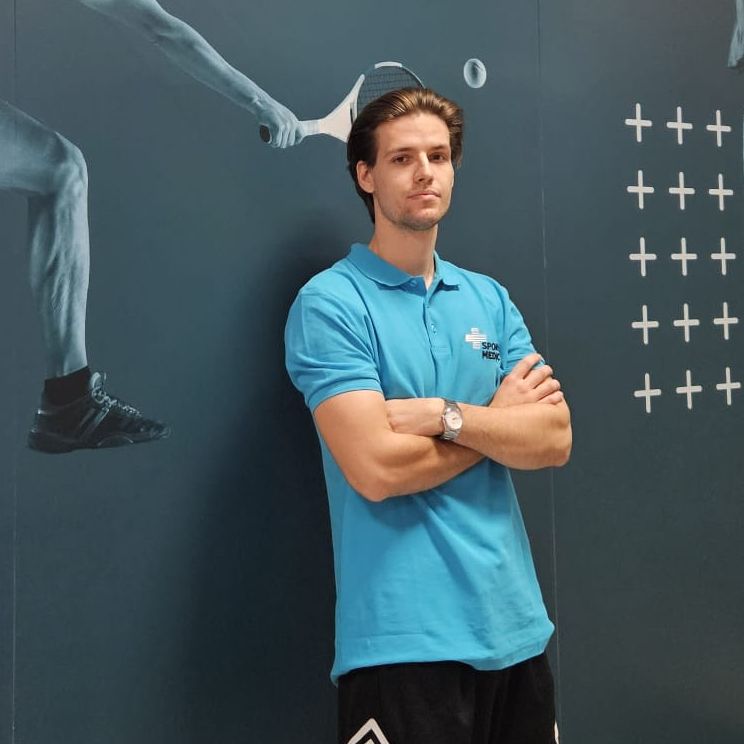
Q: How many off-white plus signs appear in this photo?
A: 15